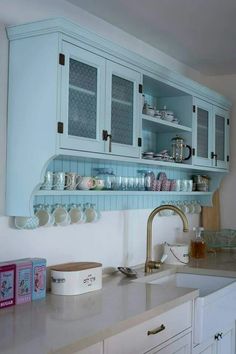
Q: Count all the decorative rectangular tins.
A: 3